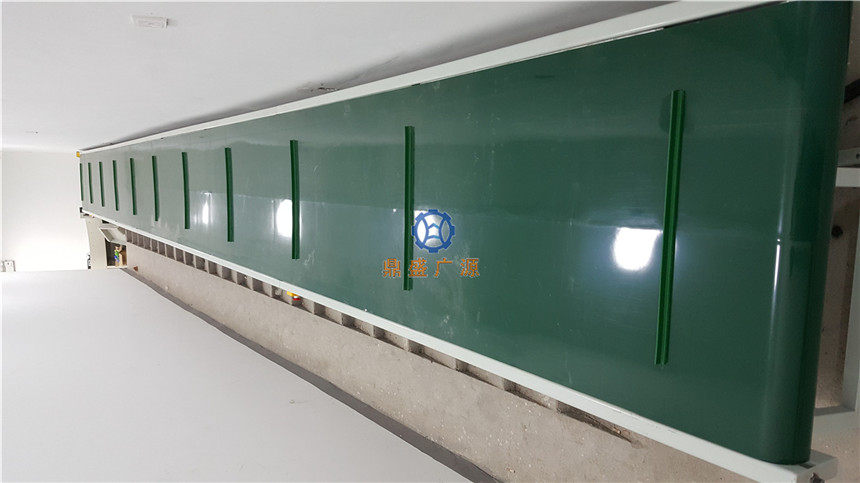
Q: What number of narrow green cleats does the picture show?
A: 11